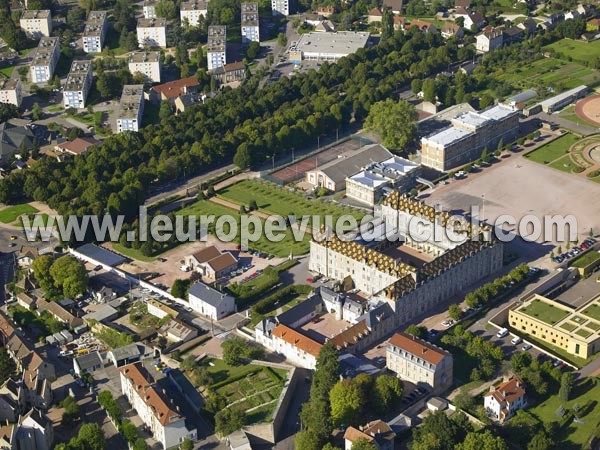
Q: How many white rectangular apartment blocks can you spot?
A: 13